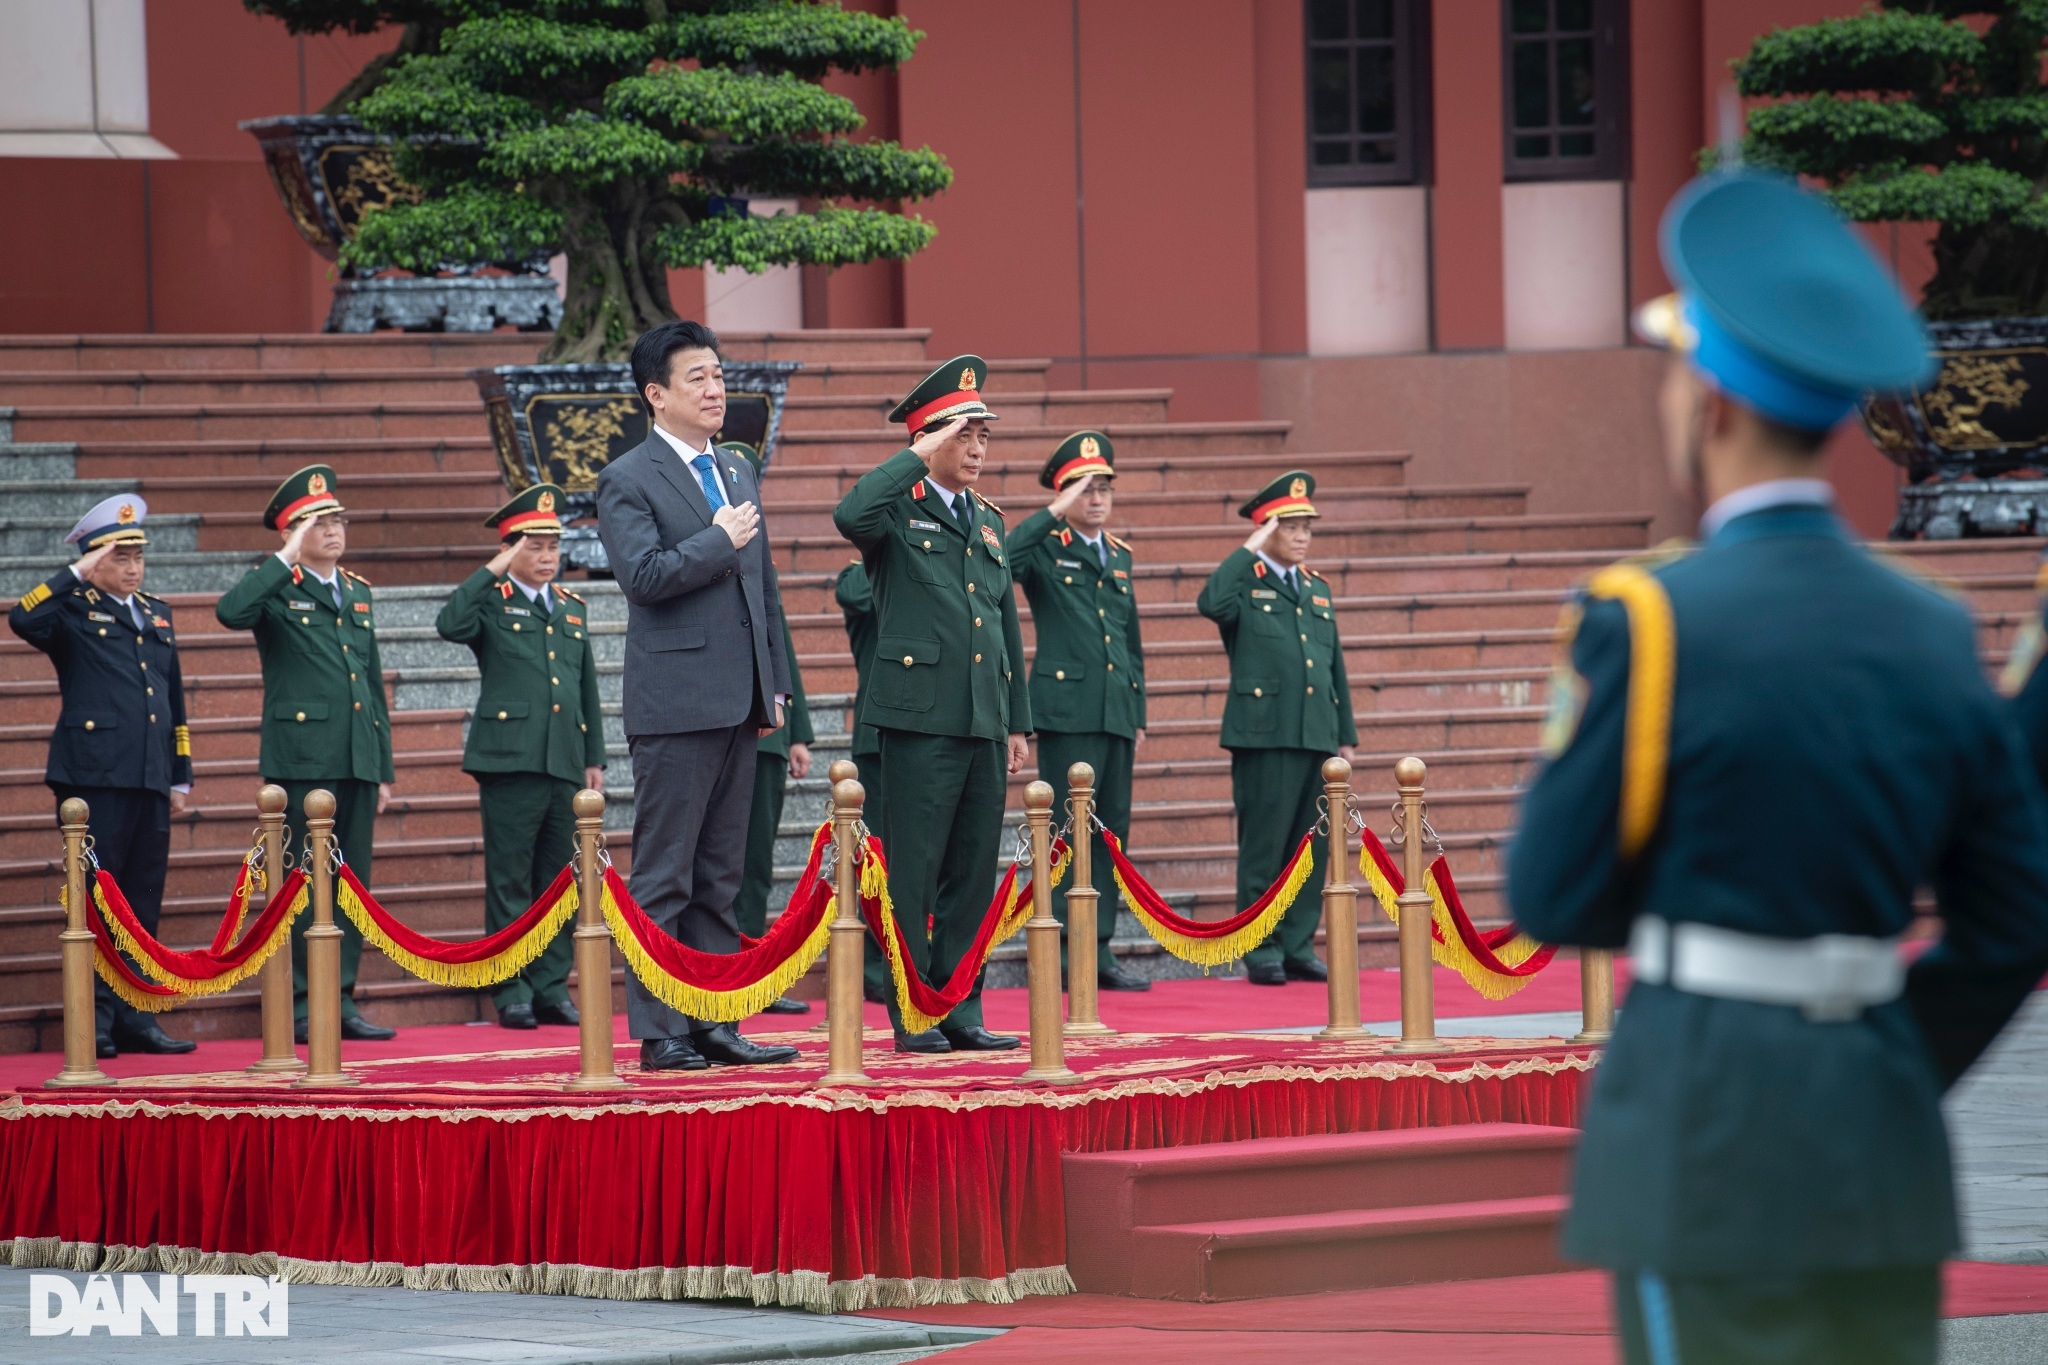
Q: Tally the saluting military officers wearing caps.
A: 6